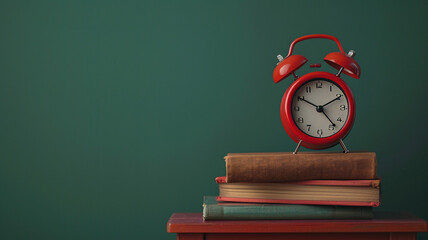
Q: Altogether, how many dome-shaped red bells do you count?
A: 2